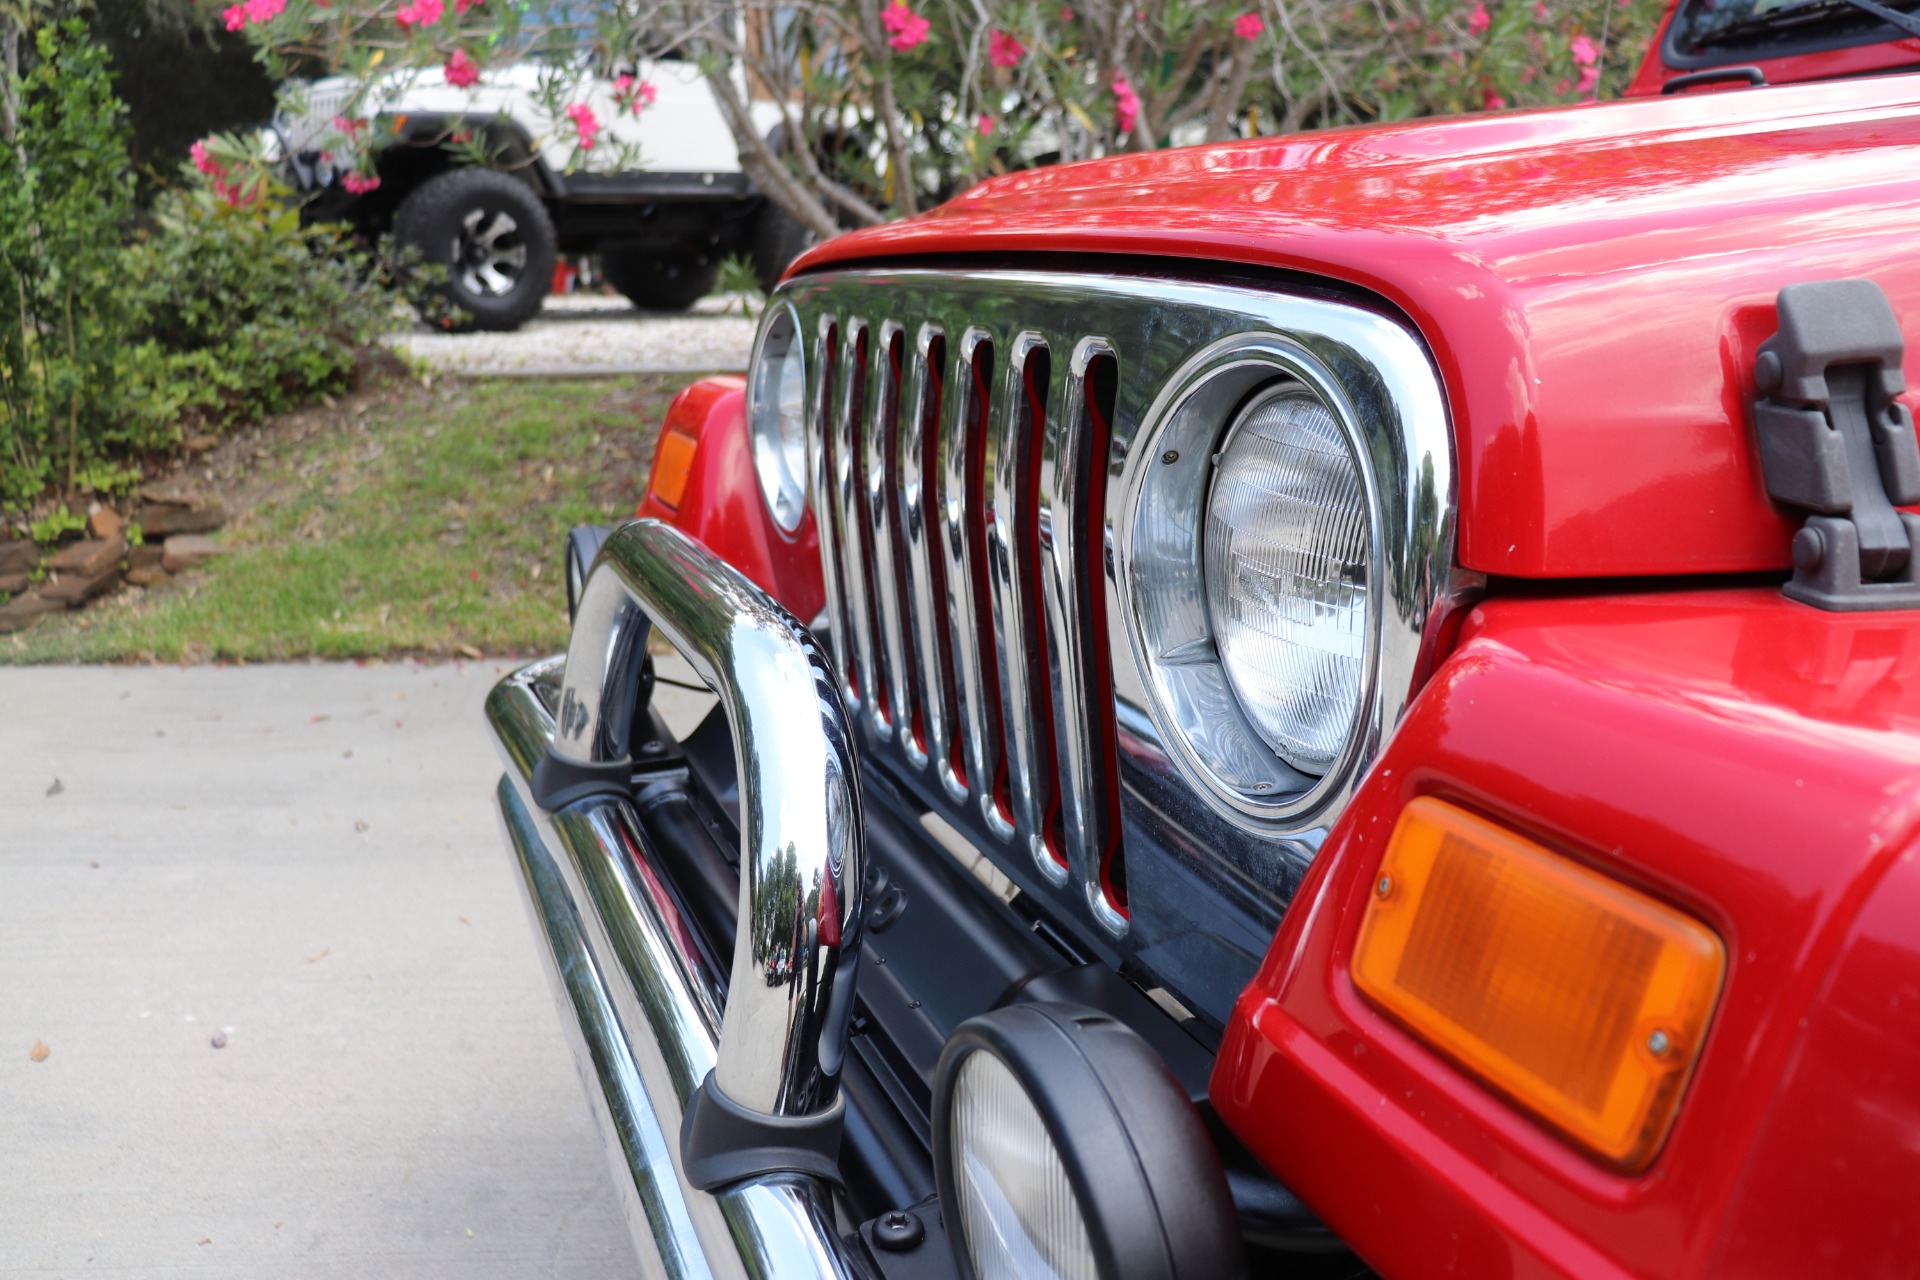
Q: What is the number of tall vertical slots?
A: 7